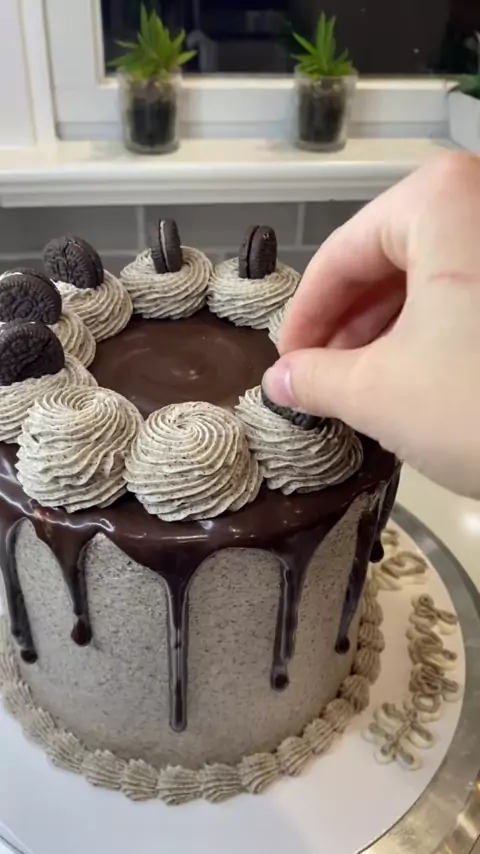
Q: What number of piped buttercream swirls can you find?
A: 9